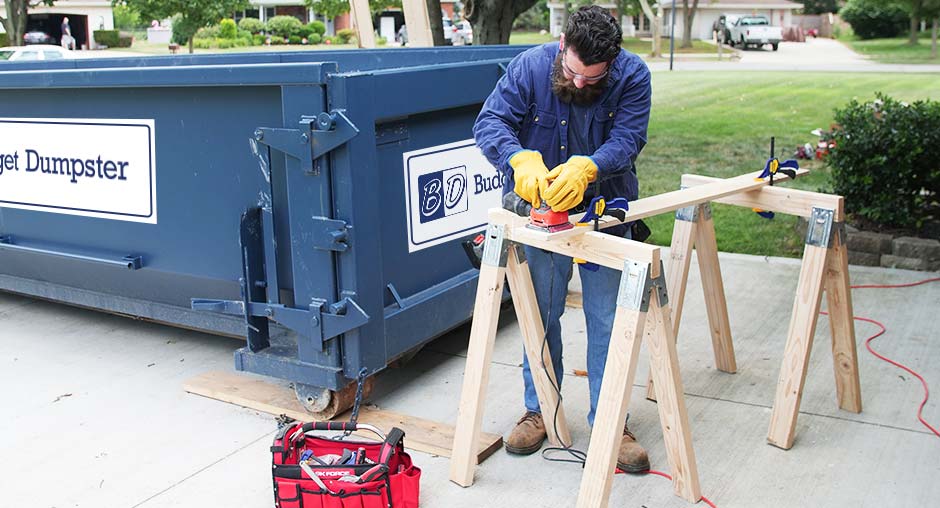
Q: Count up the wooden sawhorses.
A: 2